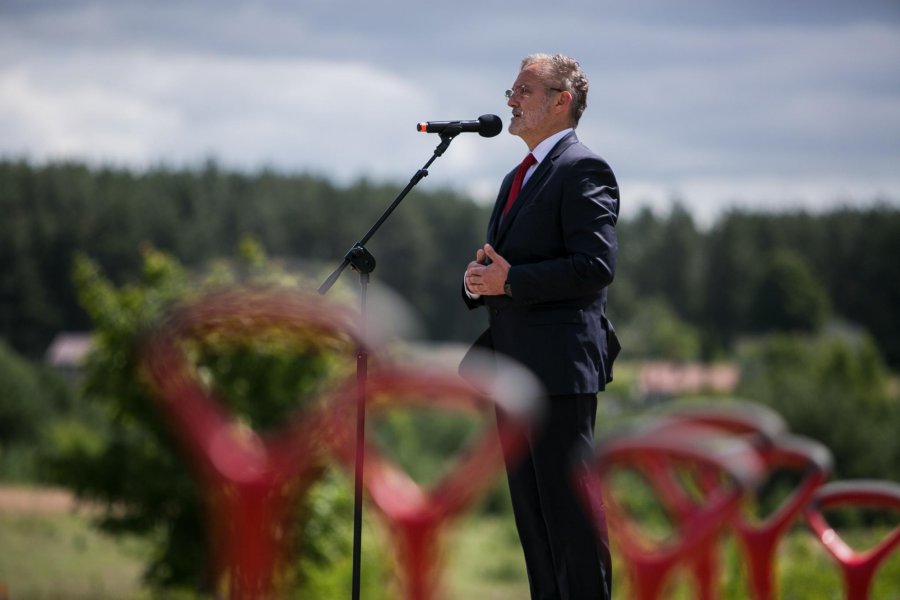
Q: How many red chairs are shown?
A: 6